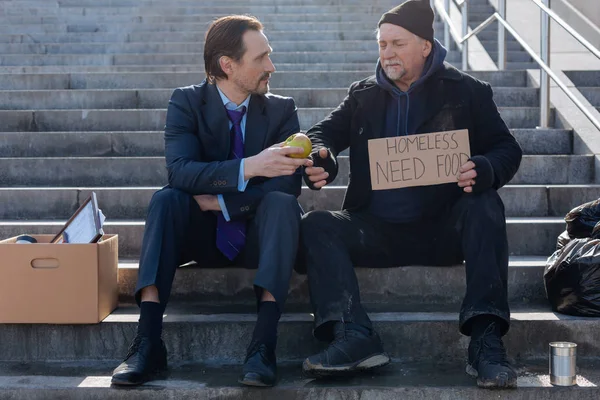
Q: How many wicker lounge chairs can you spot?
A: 0